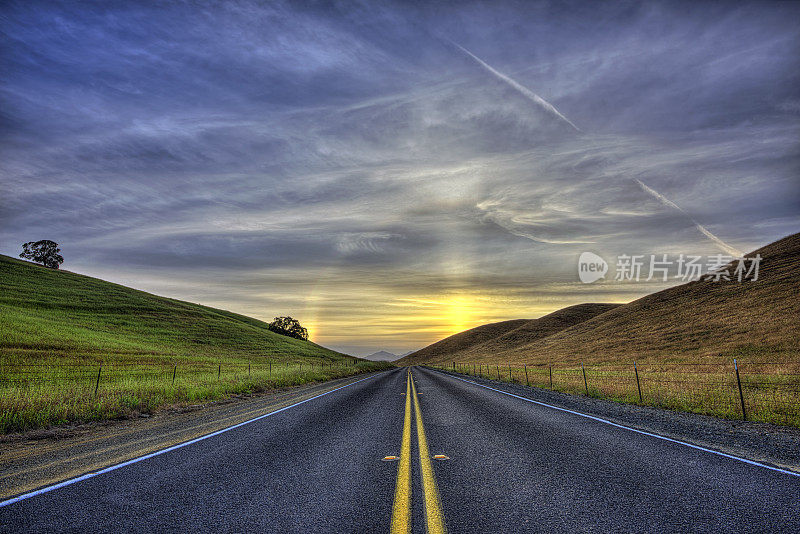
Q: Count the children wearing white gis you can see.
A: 0